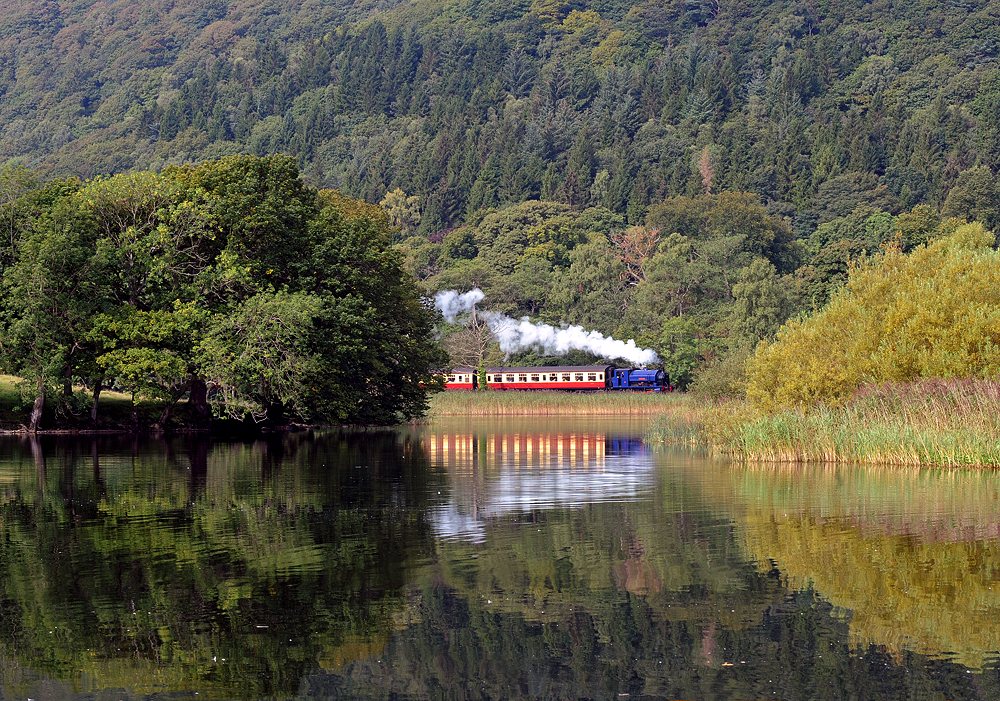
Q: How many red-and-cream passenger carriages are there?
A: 2